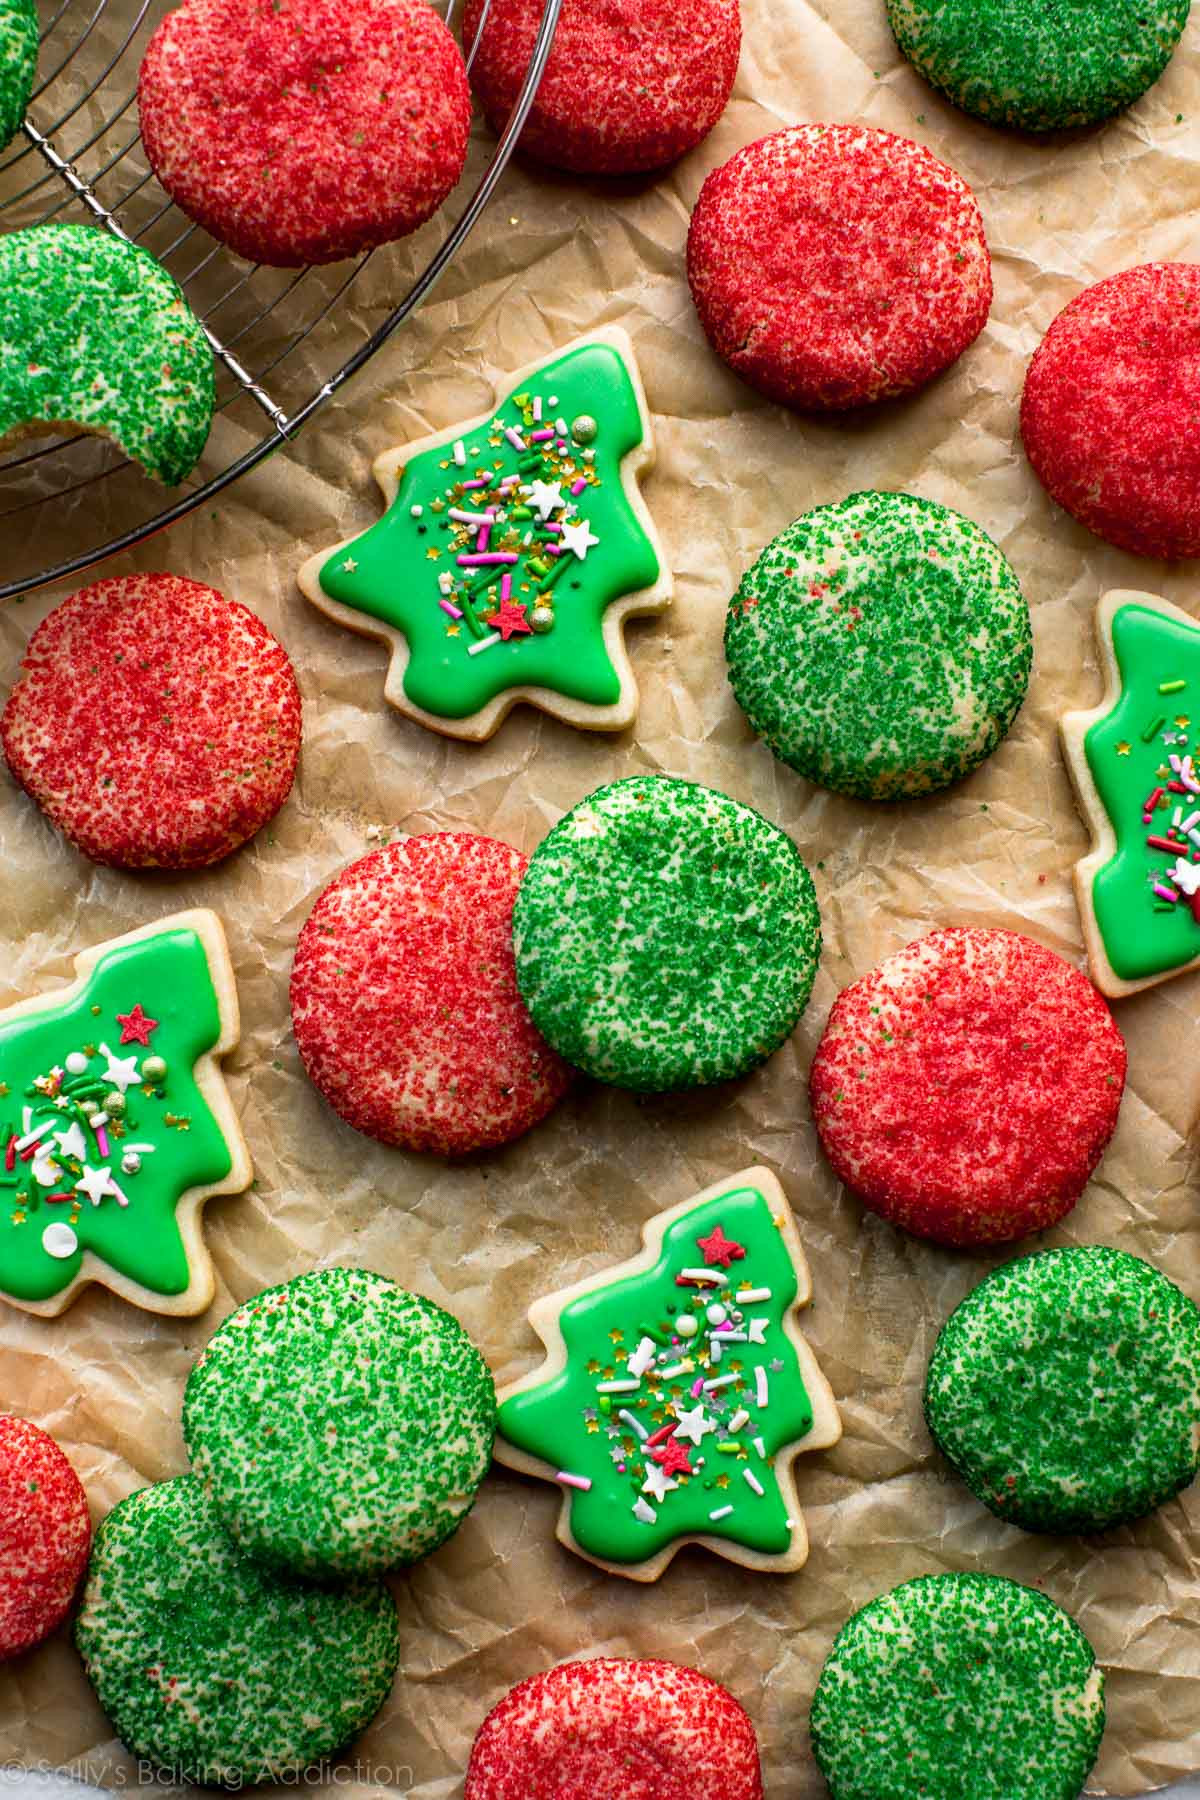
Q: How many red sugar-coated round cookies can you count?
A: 9